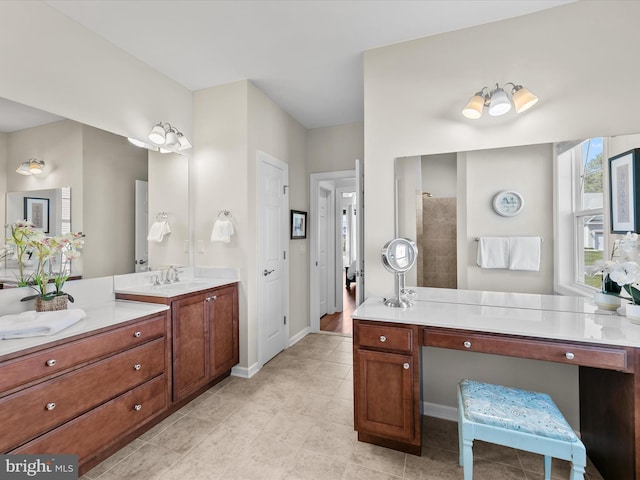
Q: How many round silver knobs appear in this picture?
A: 11